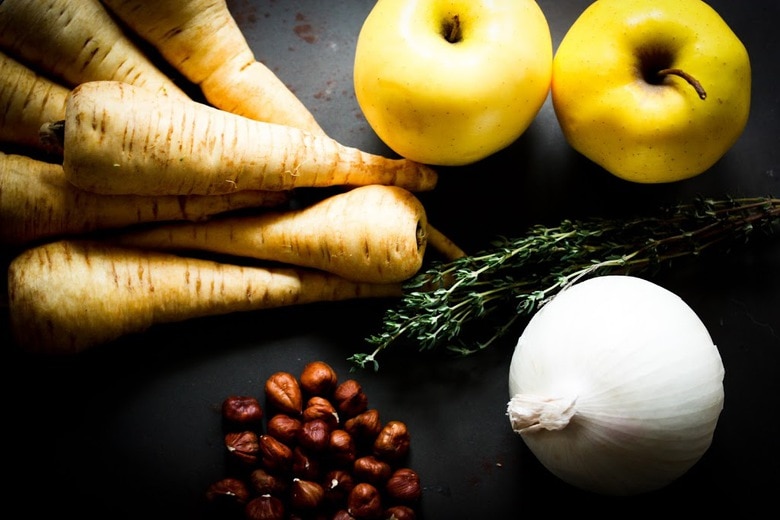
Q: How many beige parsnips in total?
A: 7